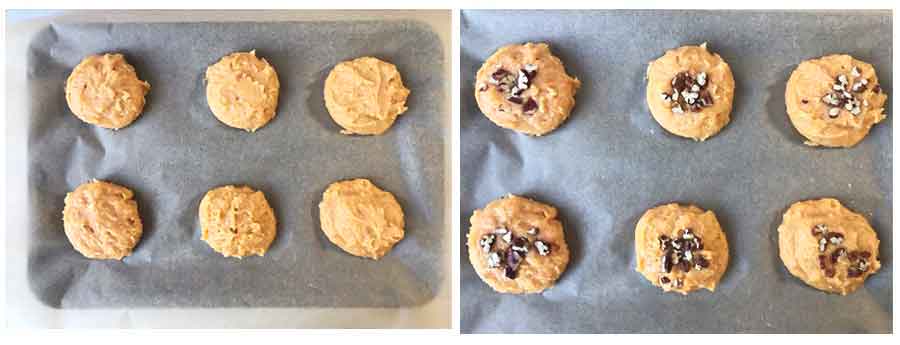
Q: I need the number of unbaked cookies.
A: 12